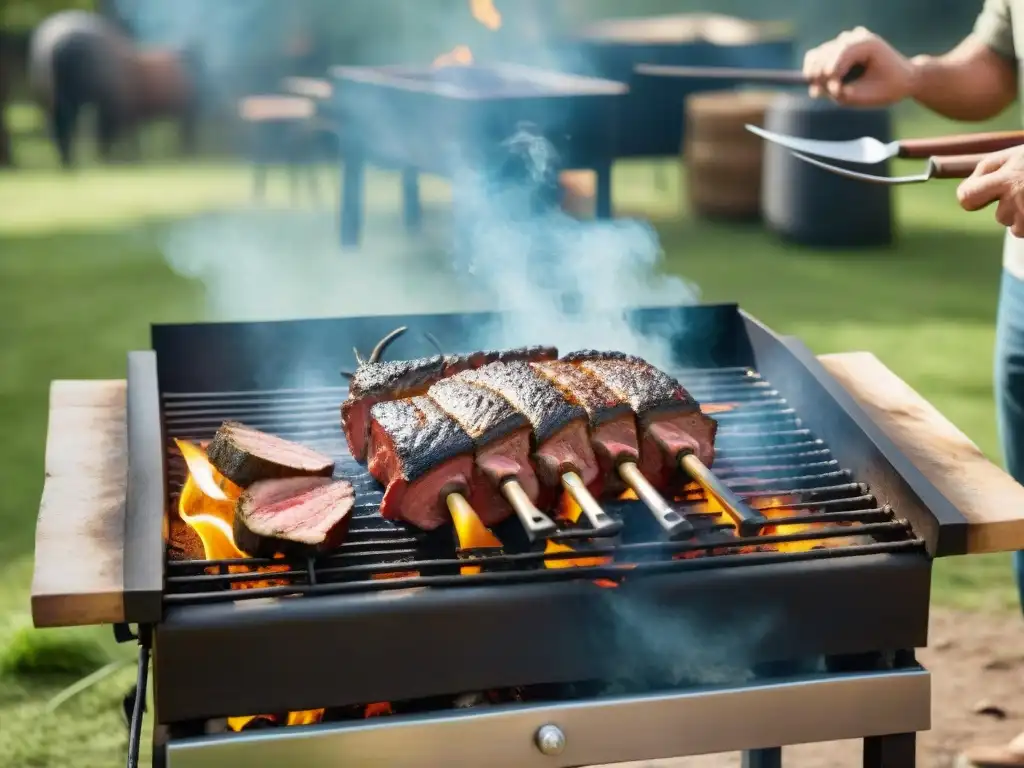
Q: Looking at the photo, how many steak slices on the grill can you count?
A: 2